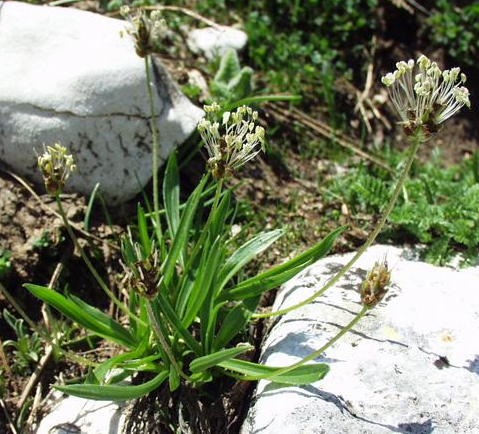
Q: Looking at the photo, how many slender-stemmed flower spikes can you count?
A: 6